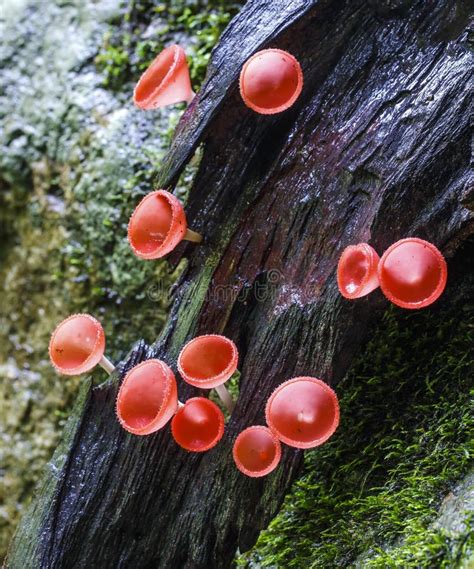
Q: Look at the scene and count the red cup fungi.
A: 11